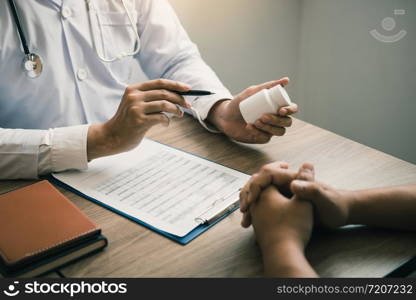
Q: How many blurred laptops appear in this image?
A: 0